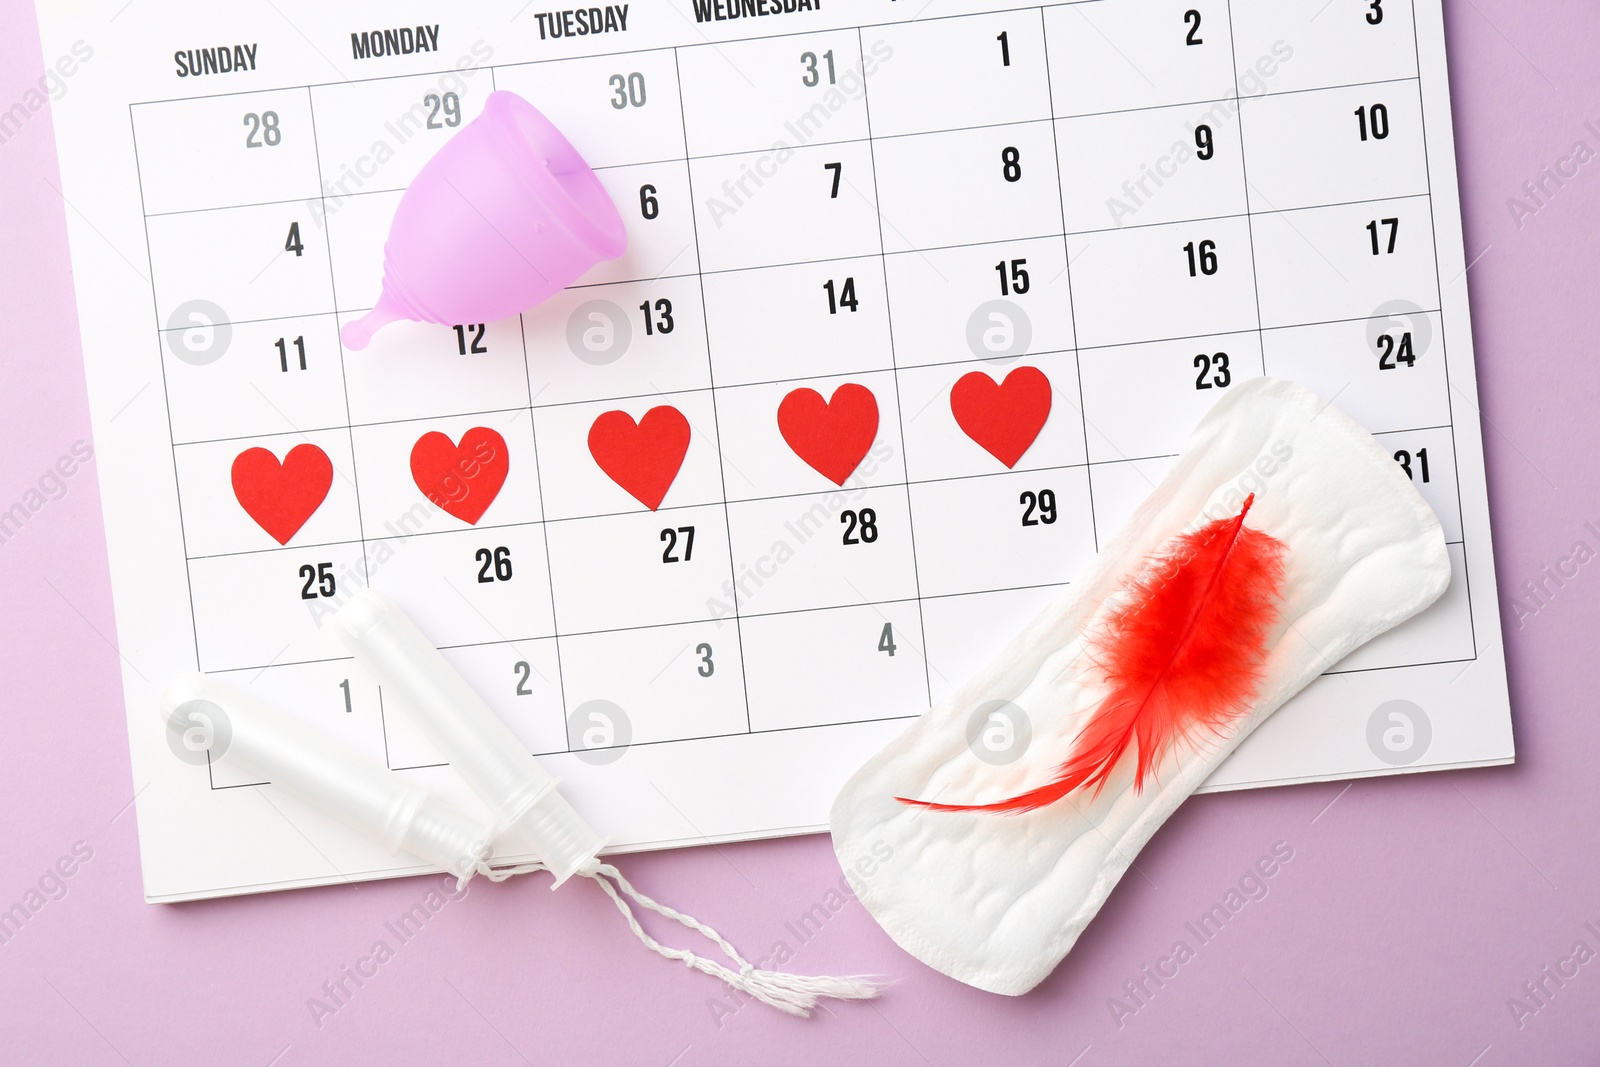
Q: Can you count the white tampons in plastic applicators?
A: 2